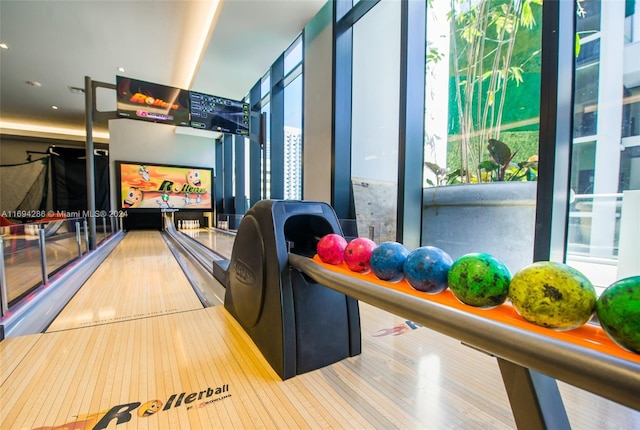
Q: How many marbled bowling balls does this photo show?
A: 7